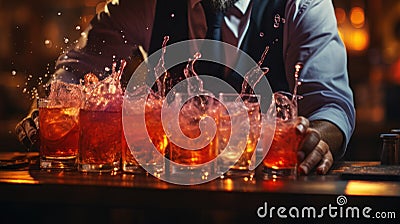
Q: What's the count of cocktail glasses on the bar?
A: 6